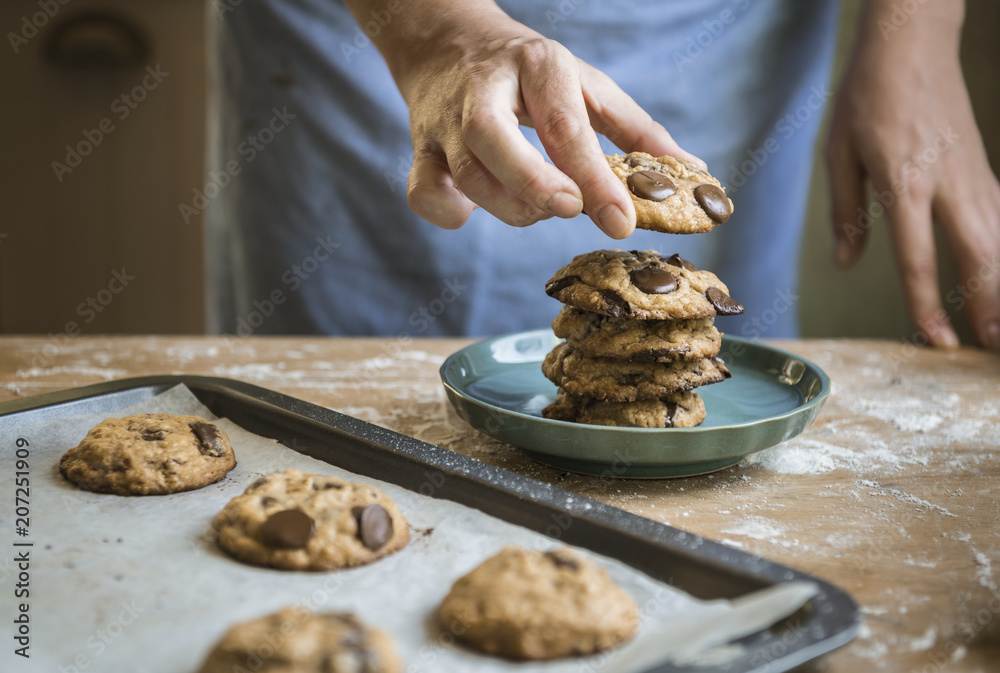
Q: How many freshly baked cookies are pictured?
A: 9